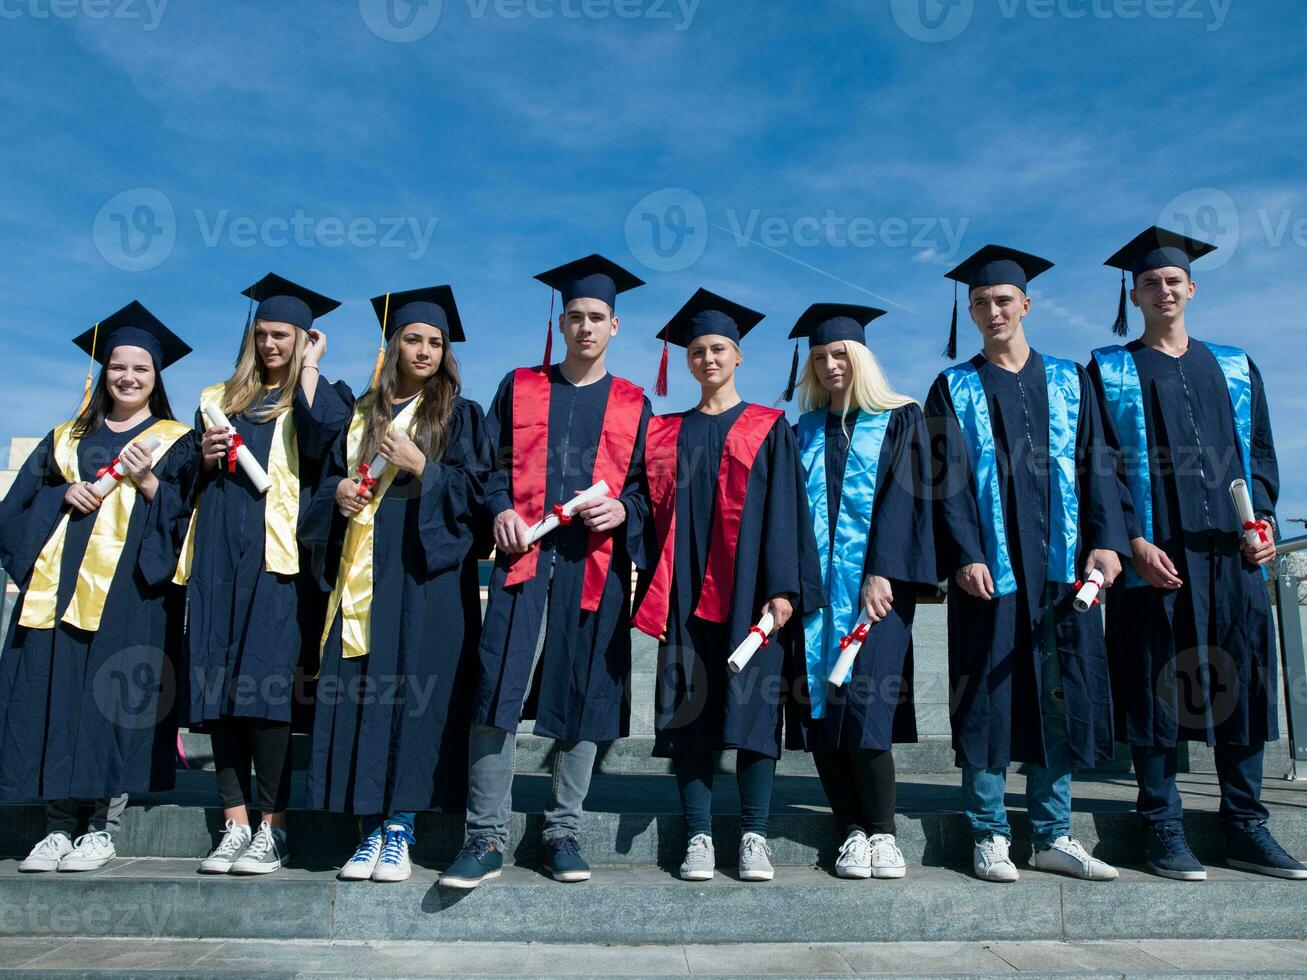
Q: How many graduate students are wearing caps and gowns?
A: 8